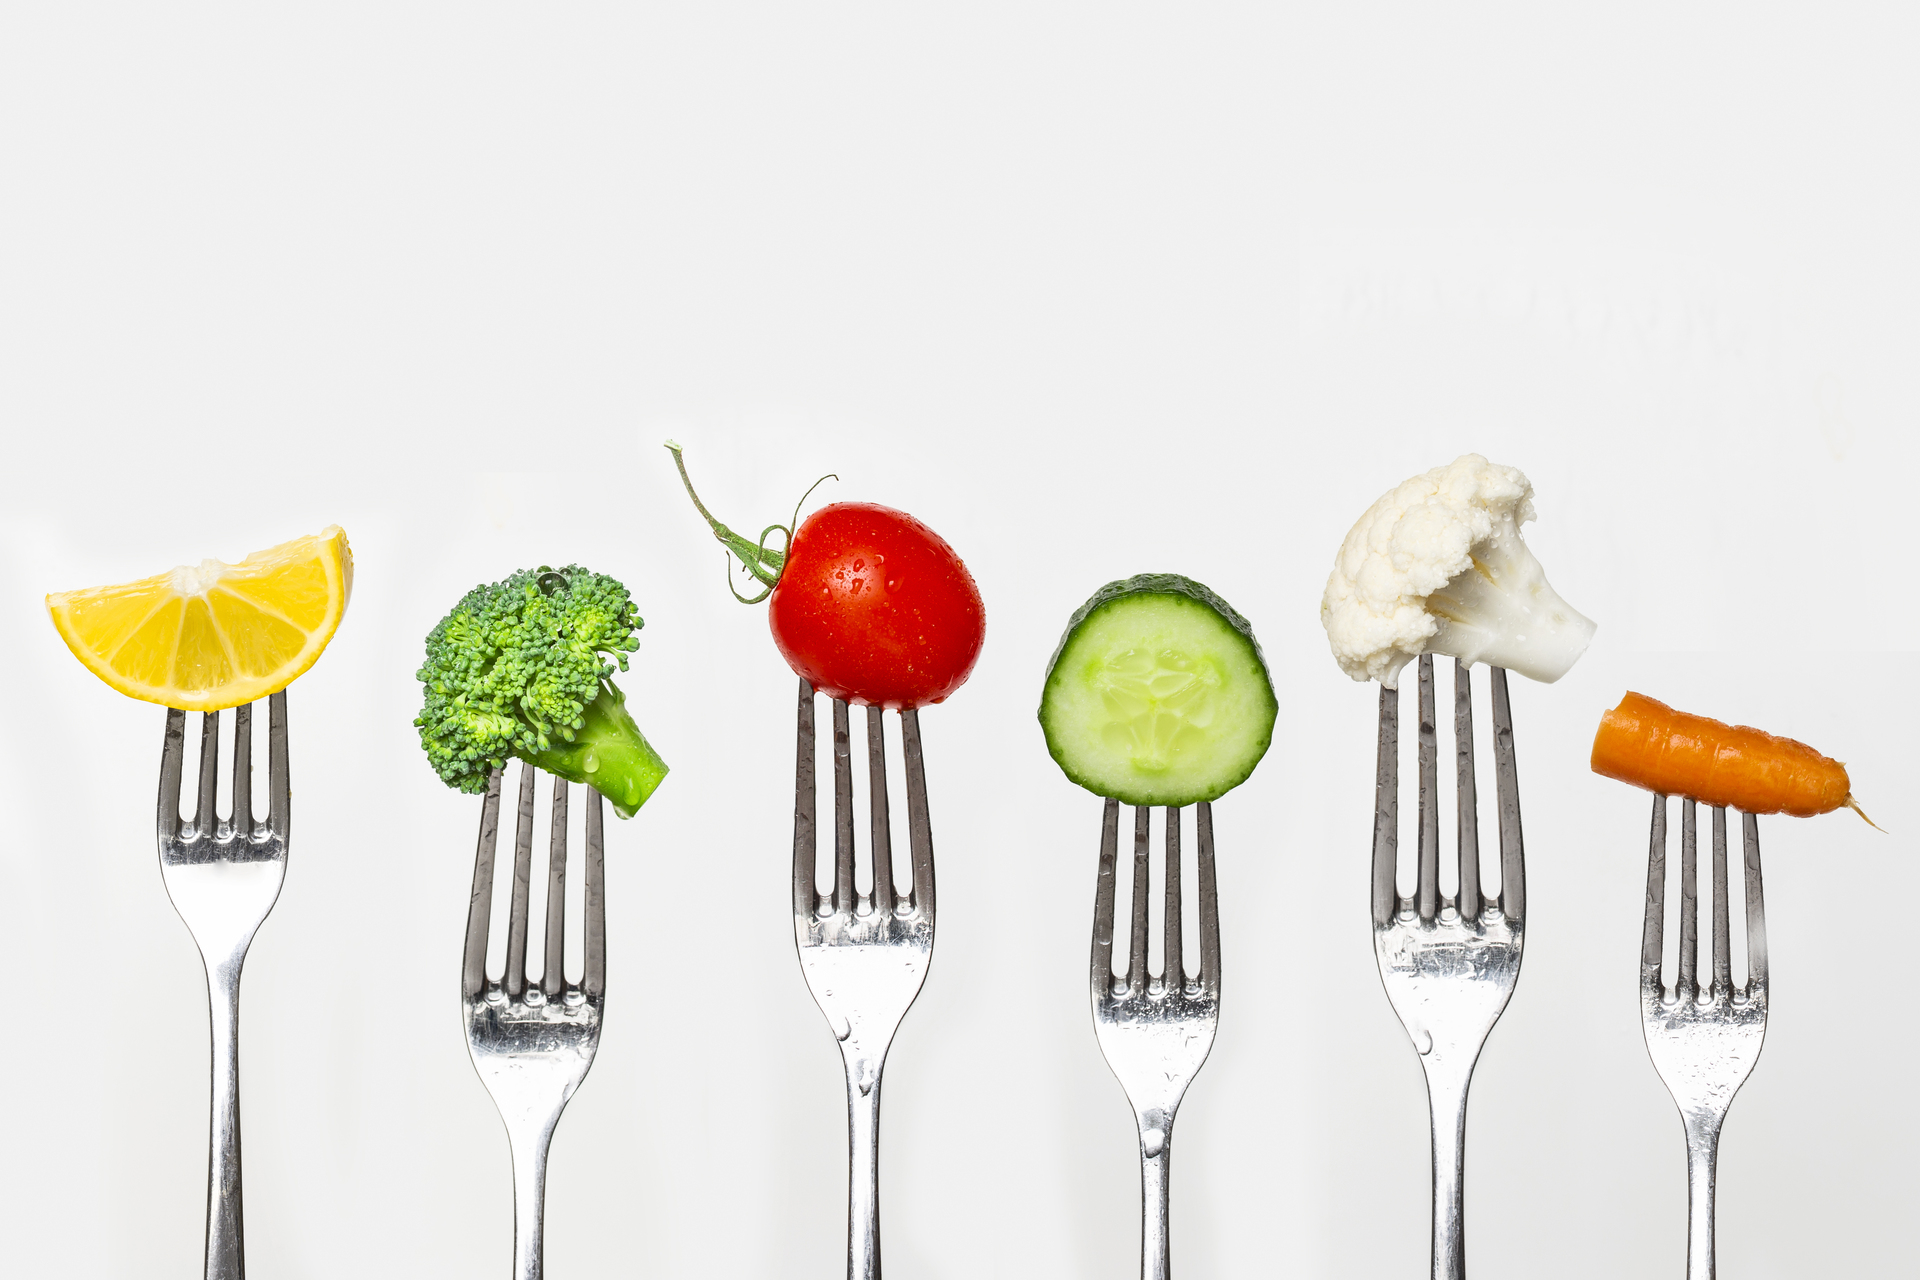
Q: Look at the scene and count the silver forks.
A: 6